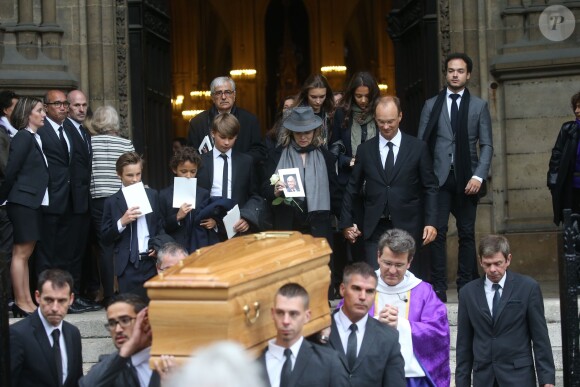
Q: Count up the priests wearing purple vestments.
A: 1